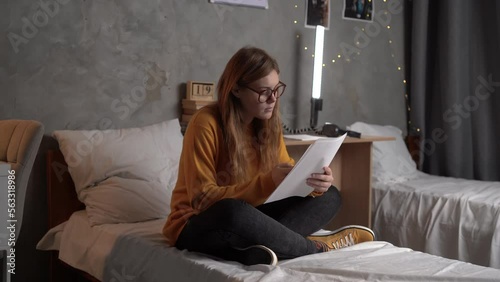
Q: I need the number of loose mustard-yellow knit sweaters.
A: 1